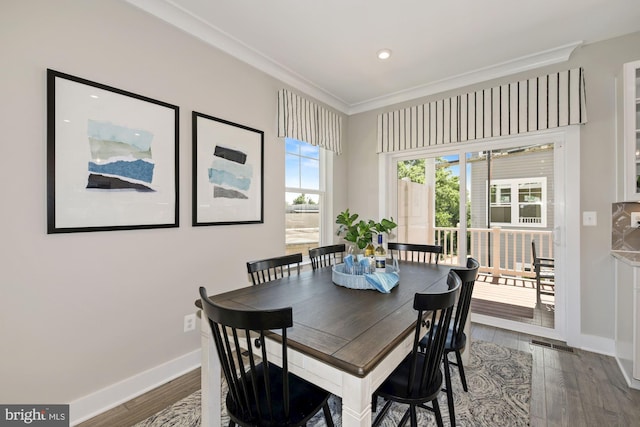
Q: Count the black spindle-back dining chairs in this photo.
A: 6